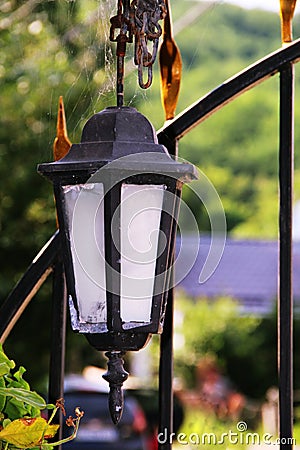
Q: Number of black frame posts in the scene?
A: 3